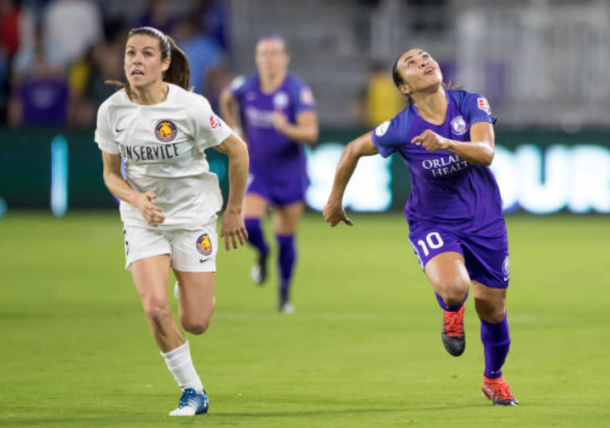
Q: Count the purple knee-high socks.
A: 4